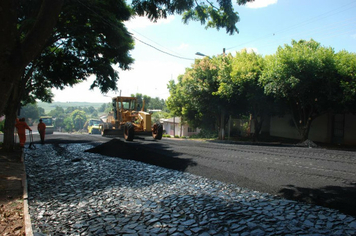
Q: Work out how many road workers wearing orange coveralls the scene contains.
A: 2